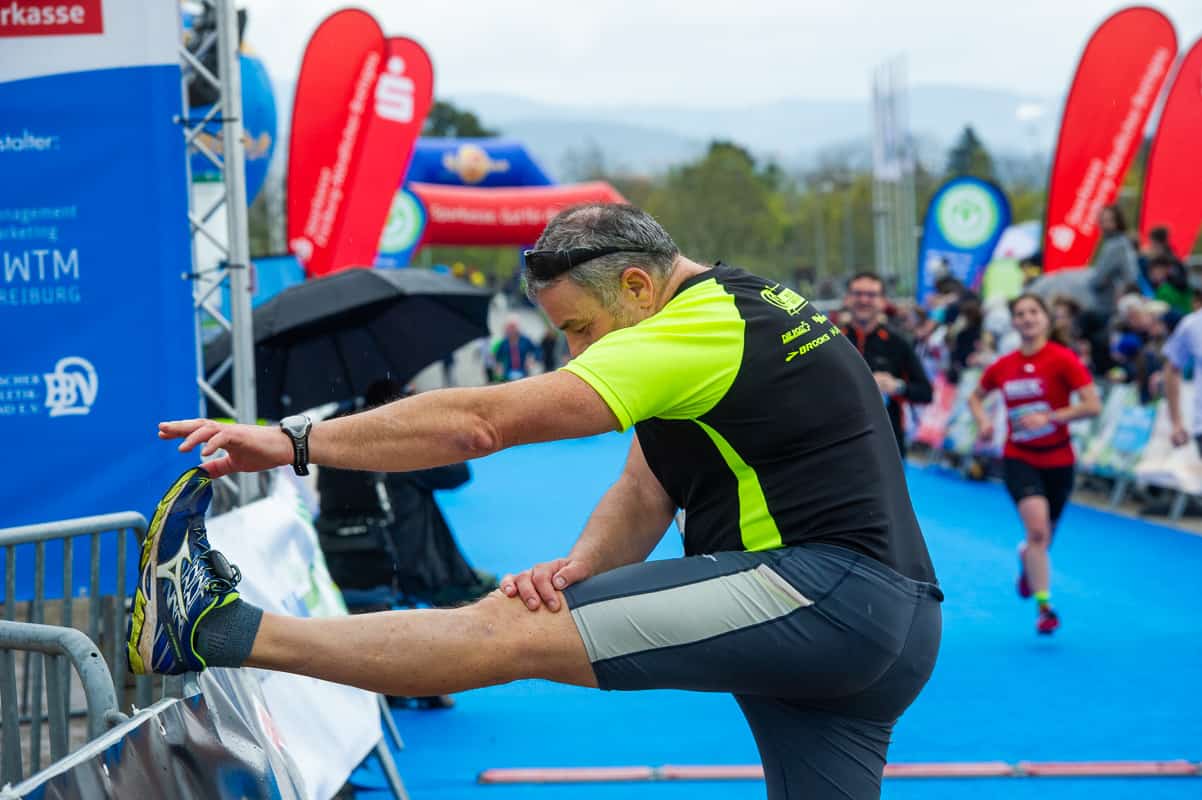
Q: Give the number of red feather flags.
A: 4